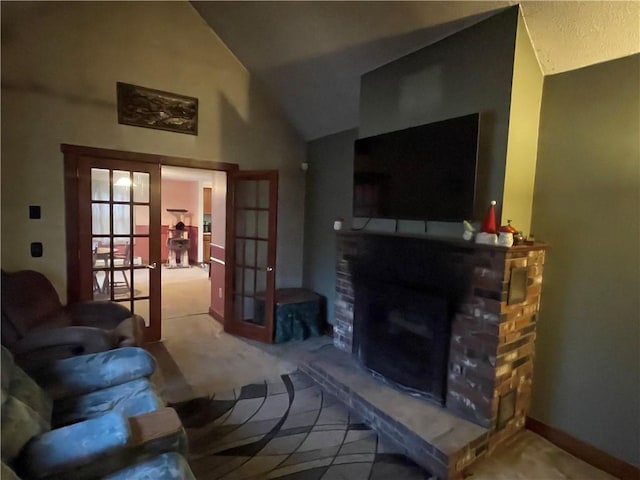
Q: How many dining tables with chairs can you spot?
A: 1